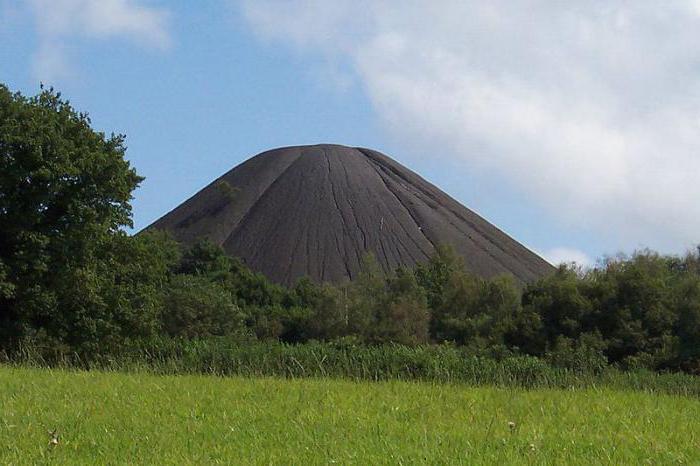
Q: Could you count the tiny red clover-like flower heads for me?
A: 0